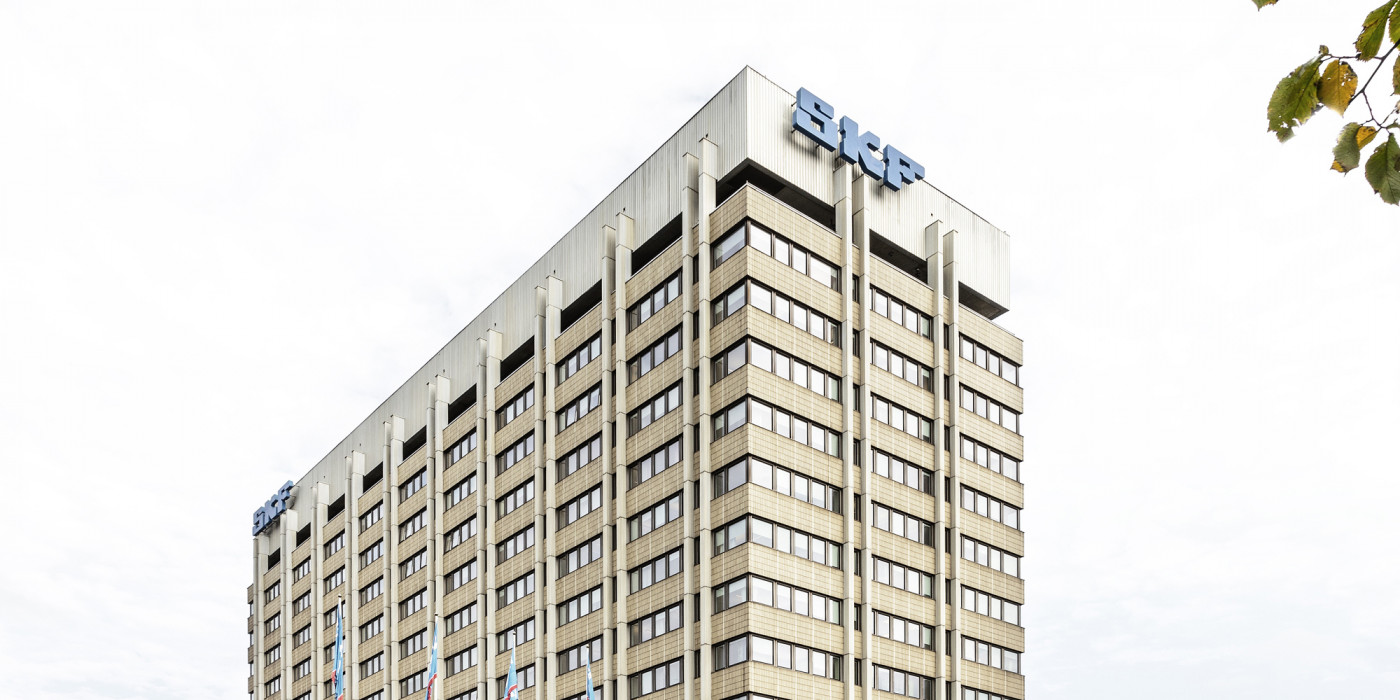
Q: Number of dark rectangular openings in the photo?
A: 12